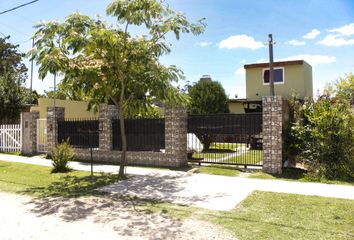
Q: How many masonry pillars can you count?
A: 5